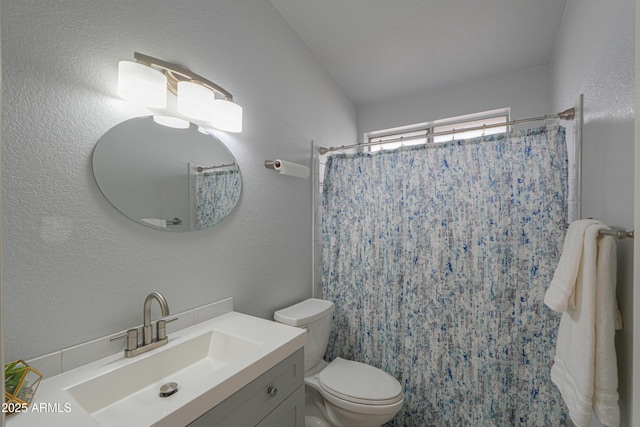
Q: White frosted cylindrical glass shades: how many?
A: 3